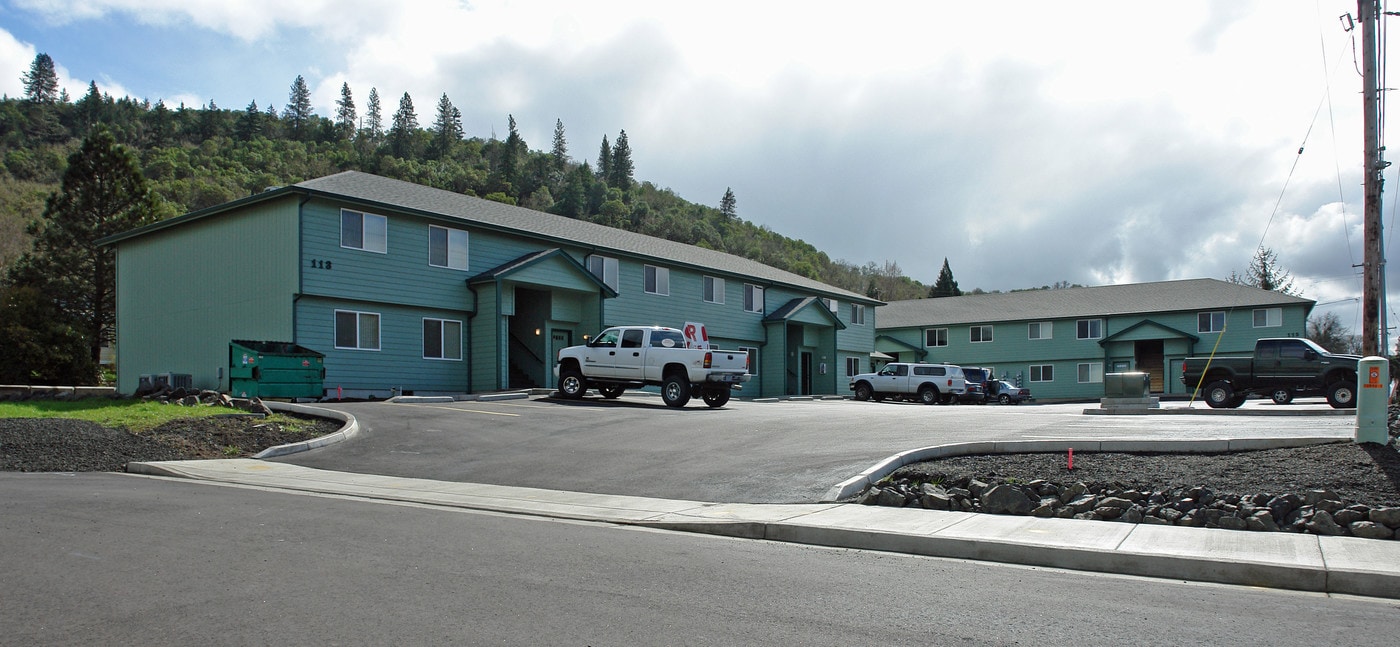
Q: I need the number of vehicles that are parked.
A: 6